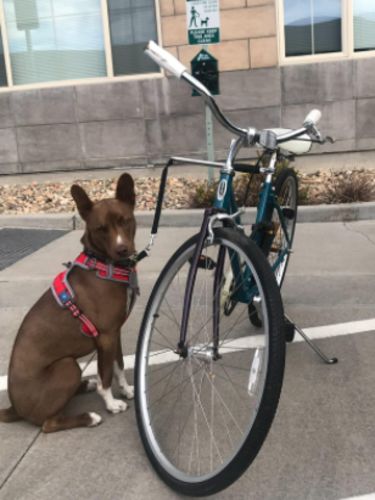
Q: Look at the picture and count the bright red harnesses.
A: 1